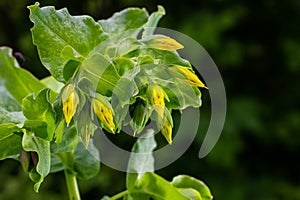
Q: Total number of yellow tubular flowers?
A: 6